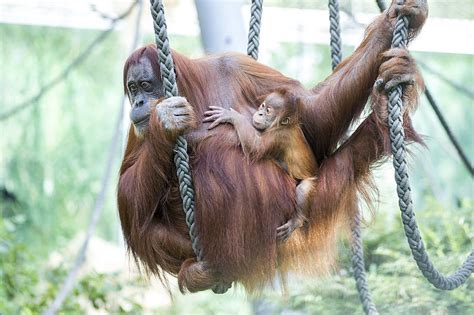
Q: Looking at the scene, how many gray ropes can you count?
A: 4